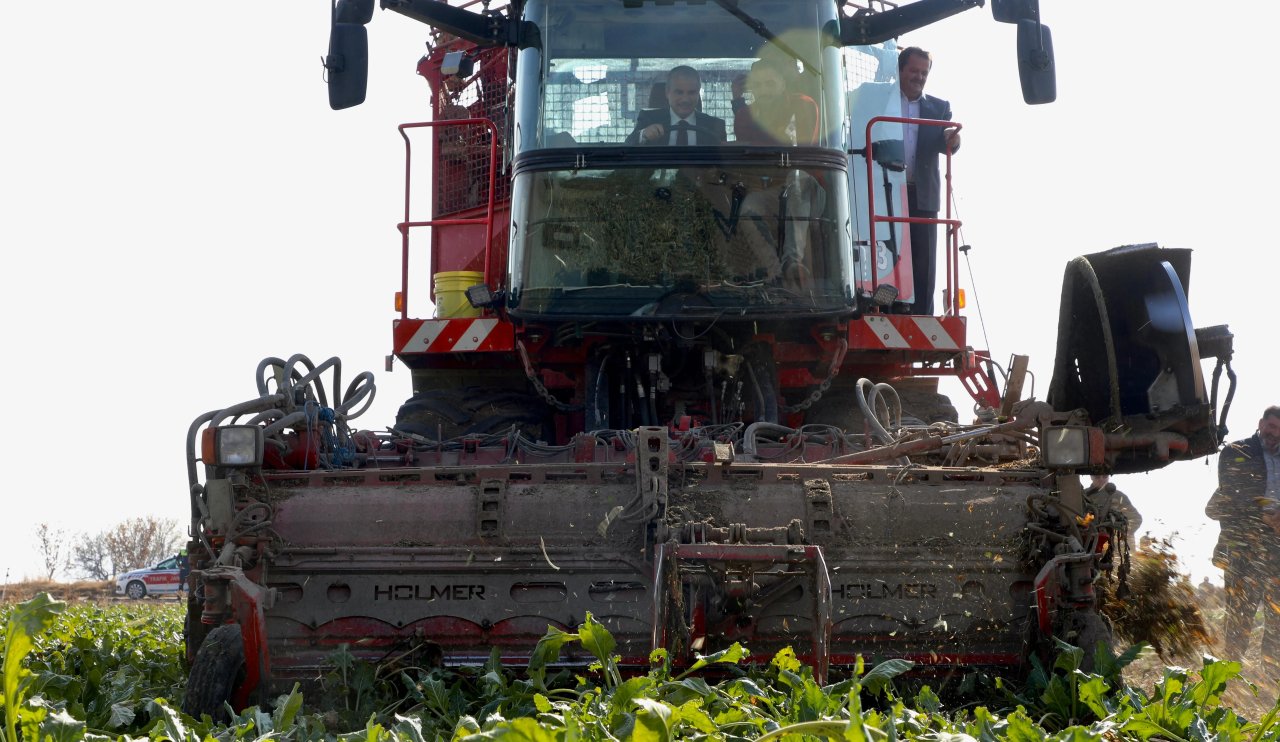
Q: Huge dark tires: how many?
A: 2